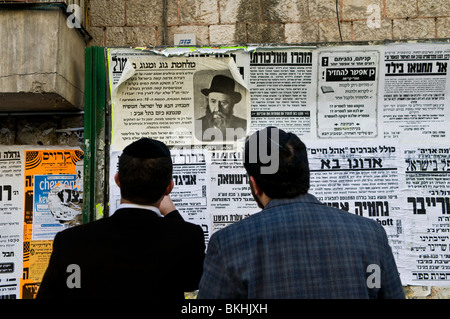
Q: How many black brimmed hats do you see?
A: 1